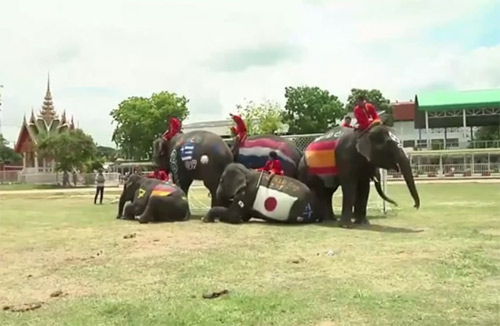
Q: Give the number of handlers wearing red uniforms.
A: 6